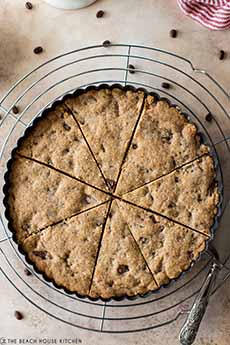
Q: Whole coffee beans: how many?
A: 12